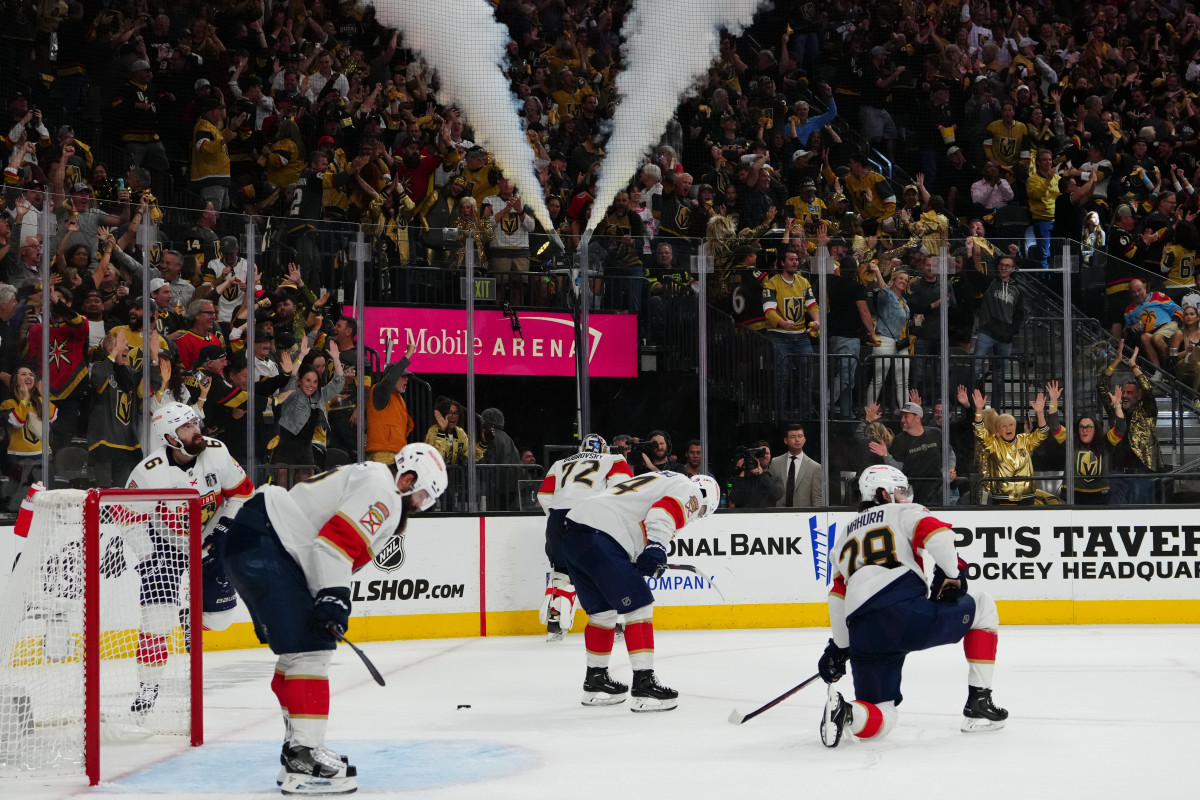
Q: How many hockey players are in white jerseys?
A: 5